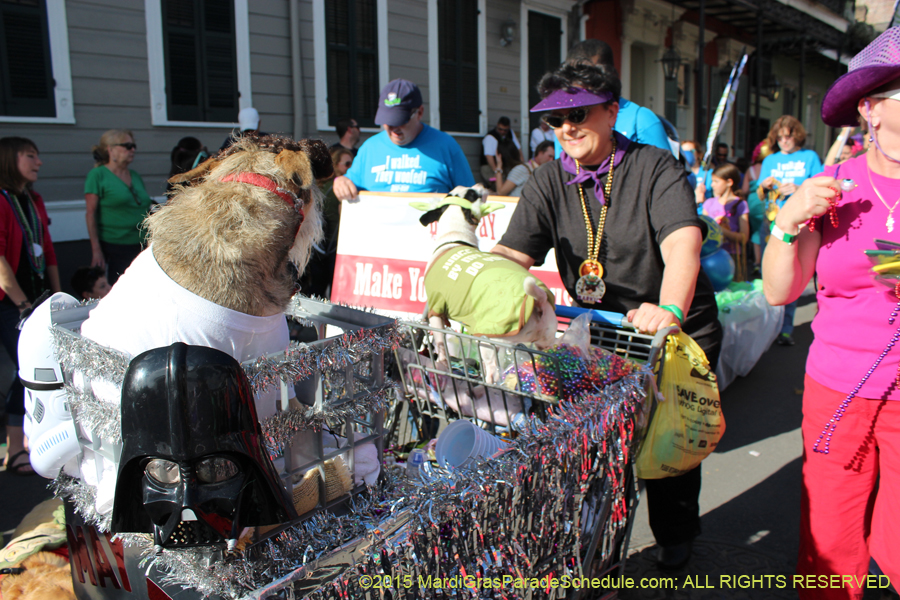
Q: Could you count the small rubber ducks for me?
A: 0